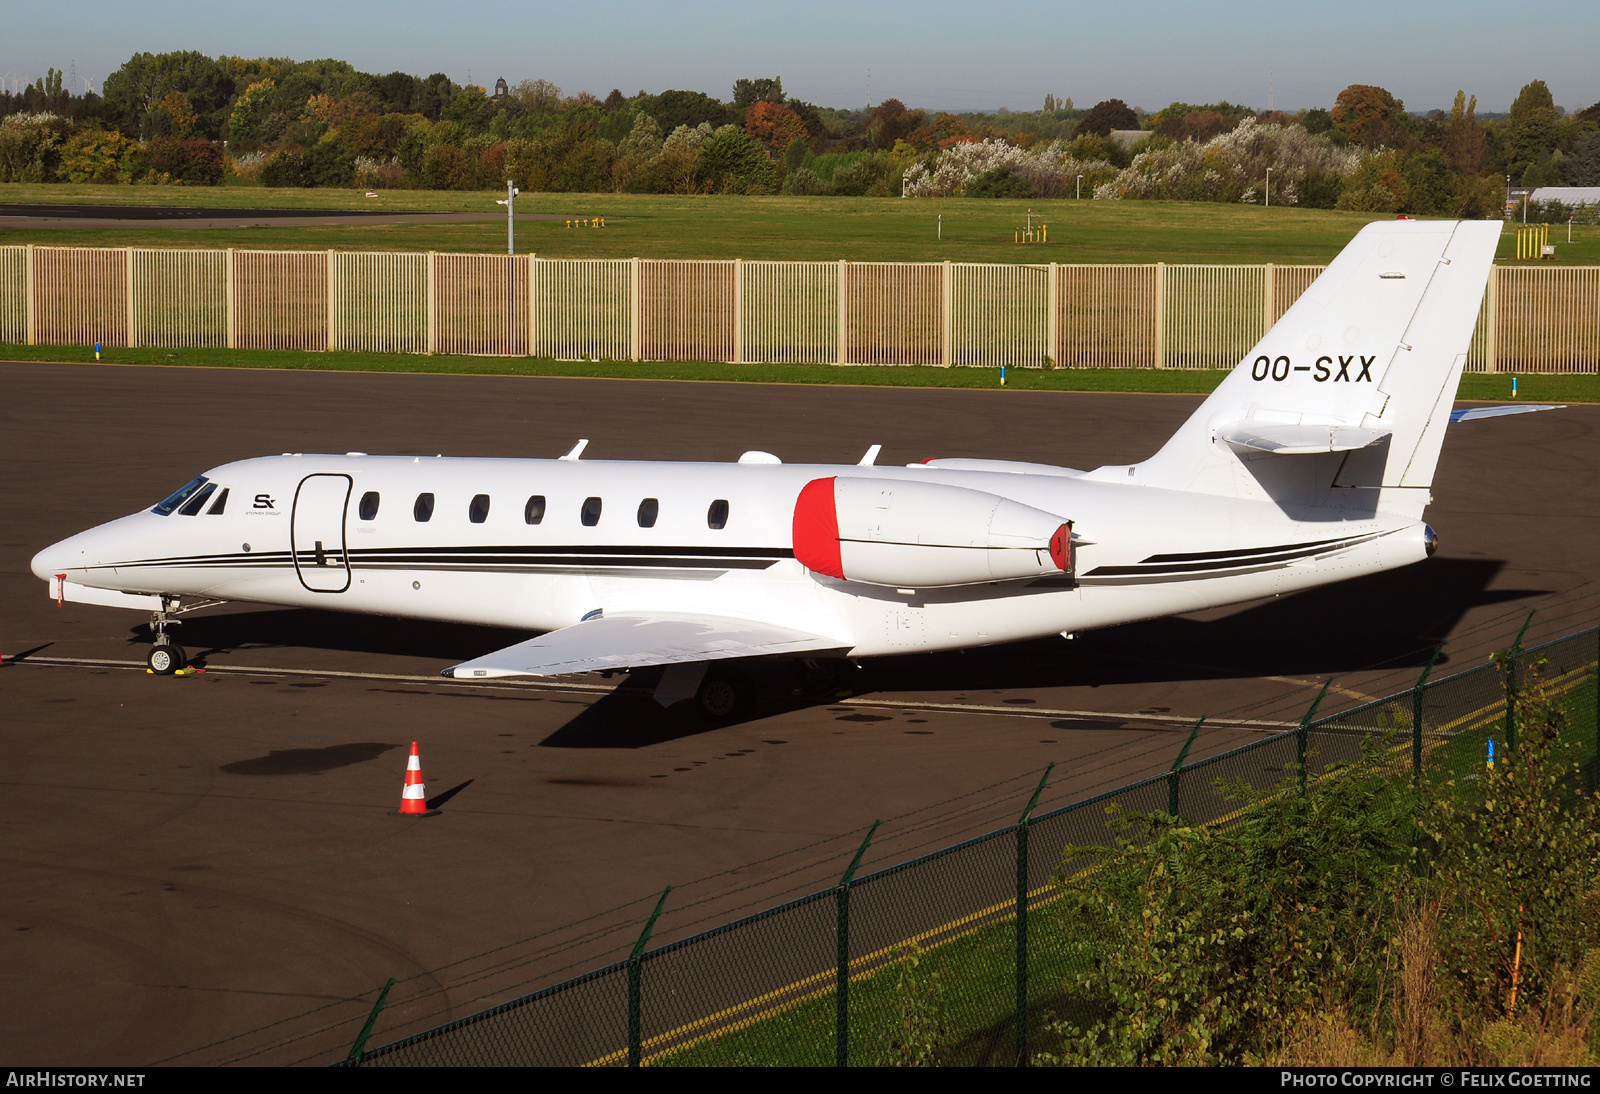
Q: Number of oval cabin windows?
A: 7